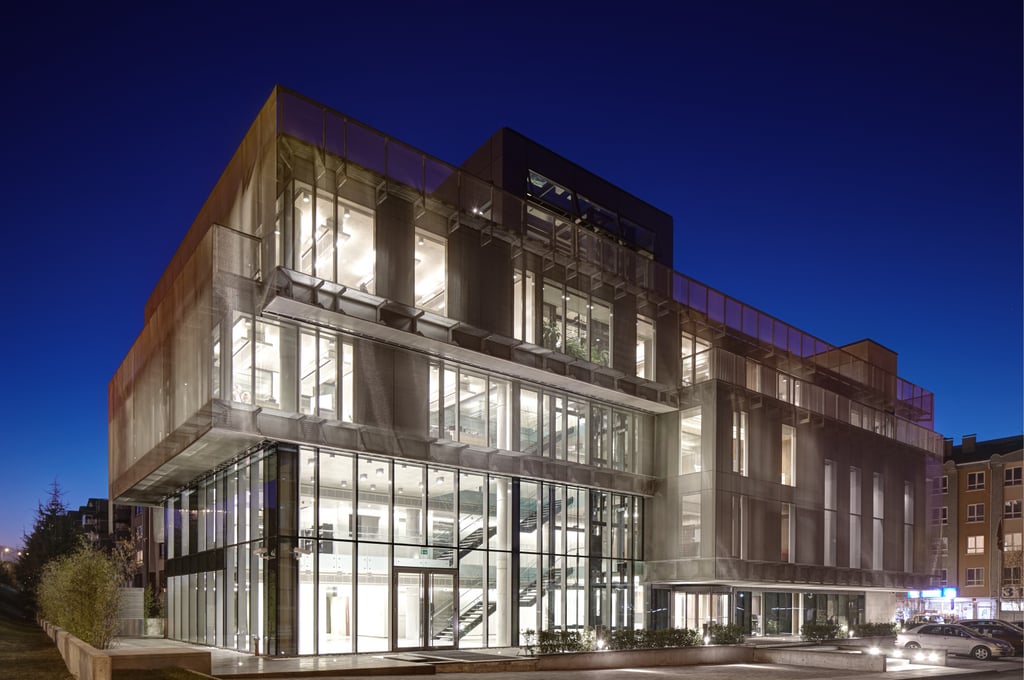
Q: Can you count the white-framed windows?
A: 12